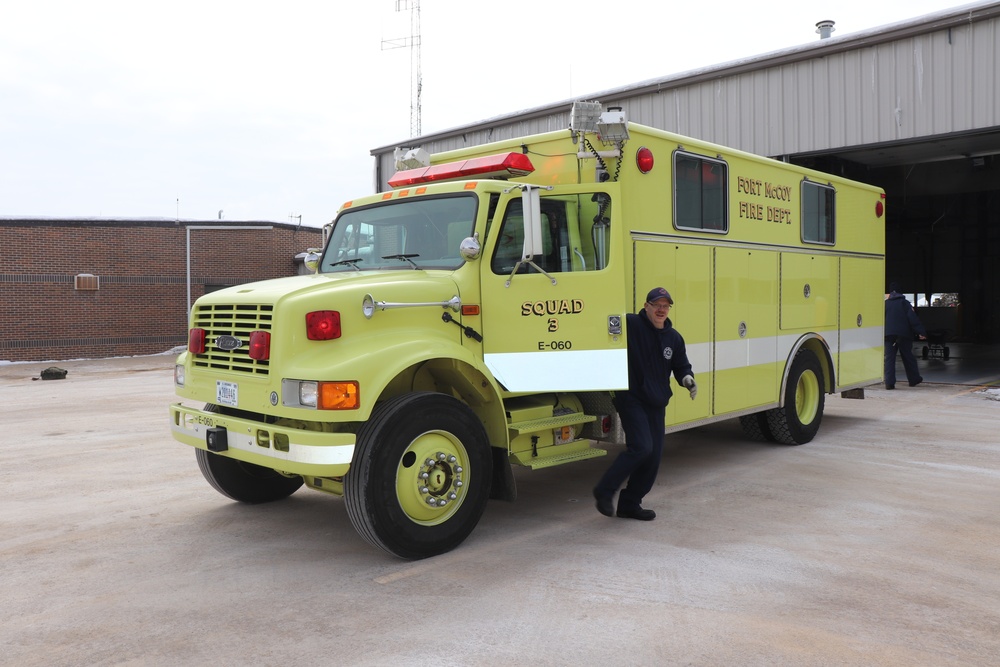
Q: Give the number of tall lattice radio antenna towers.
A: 1